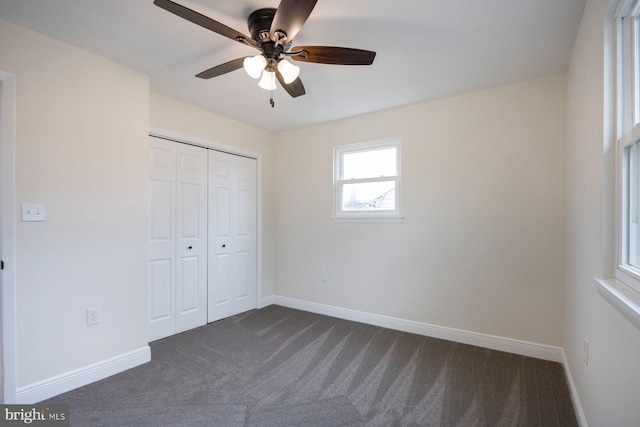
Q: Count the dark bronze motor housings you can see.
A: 1